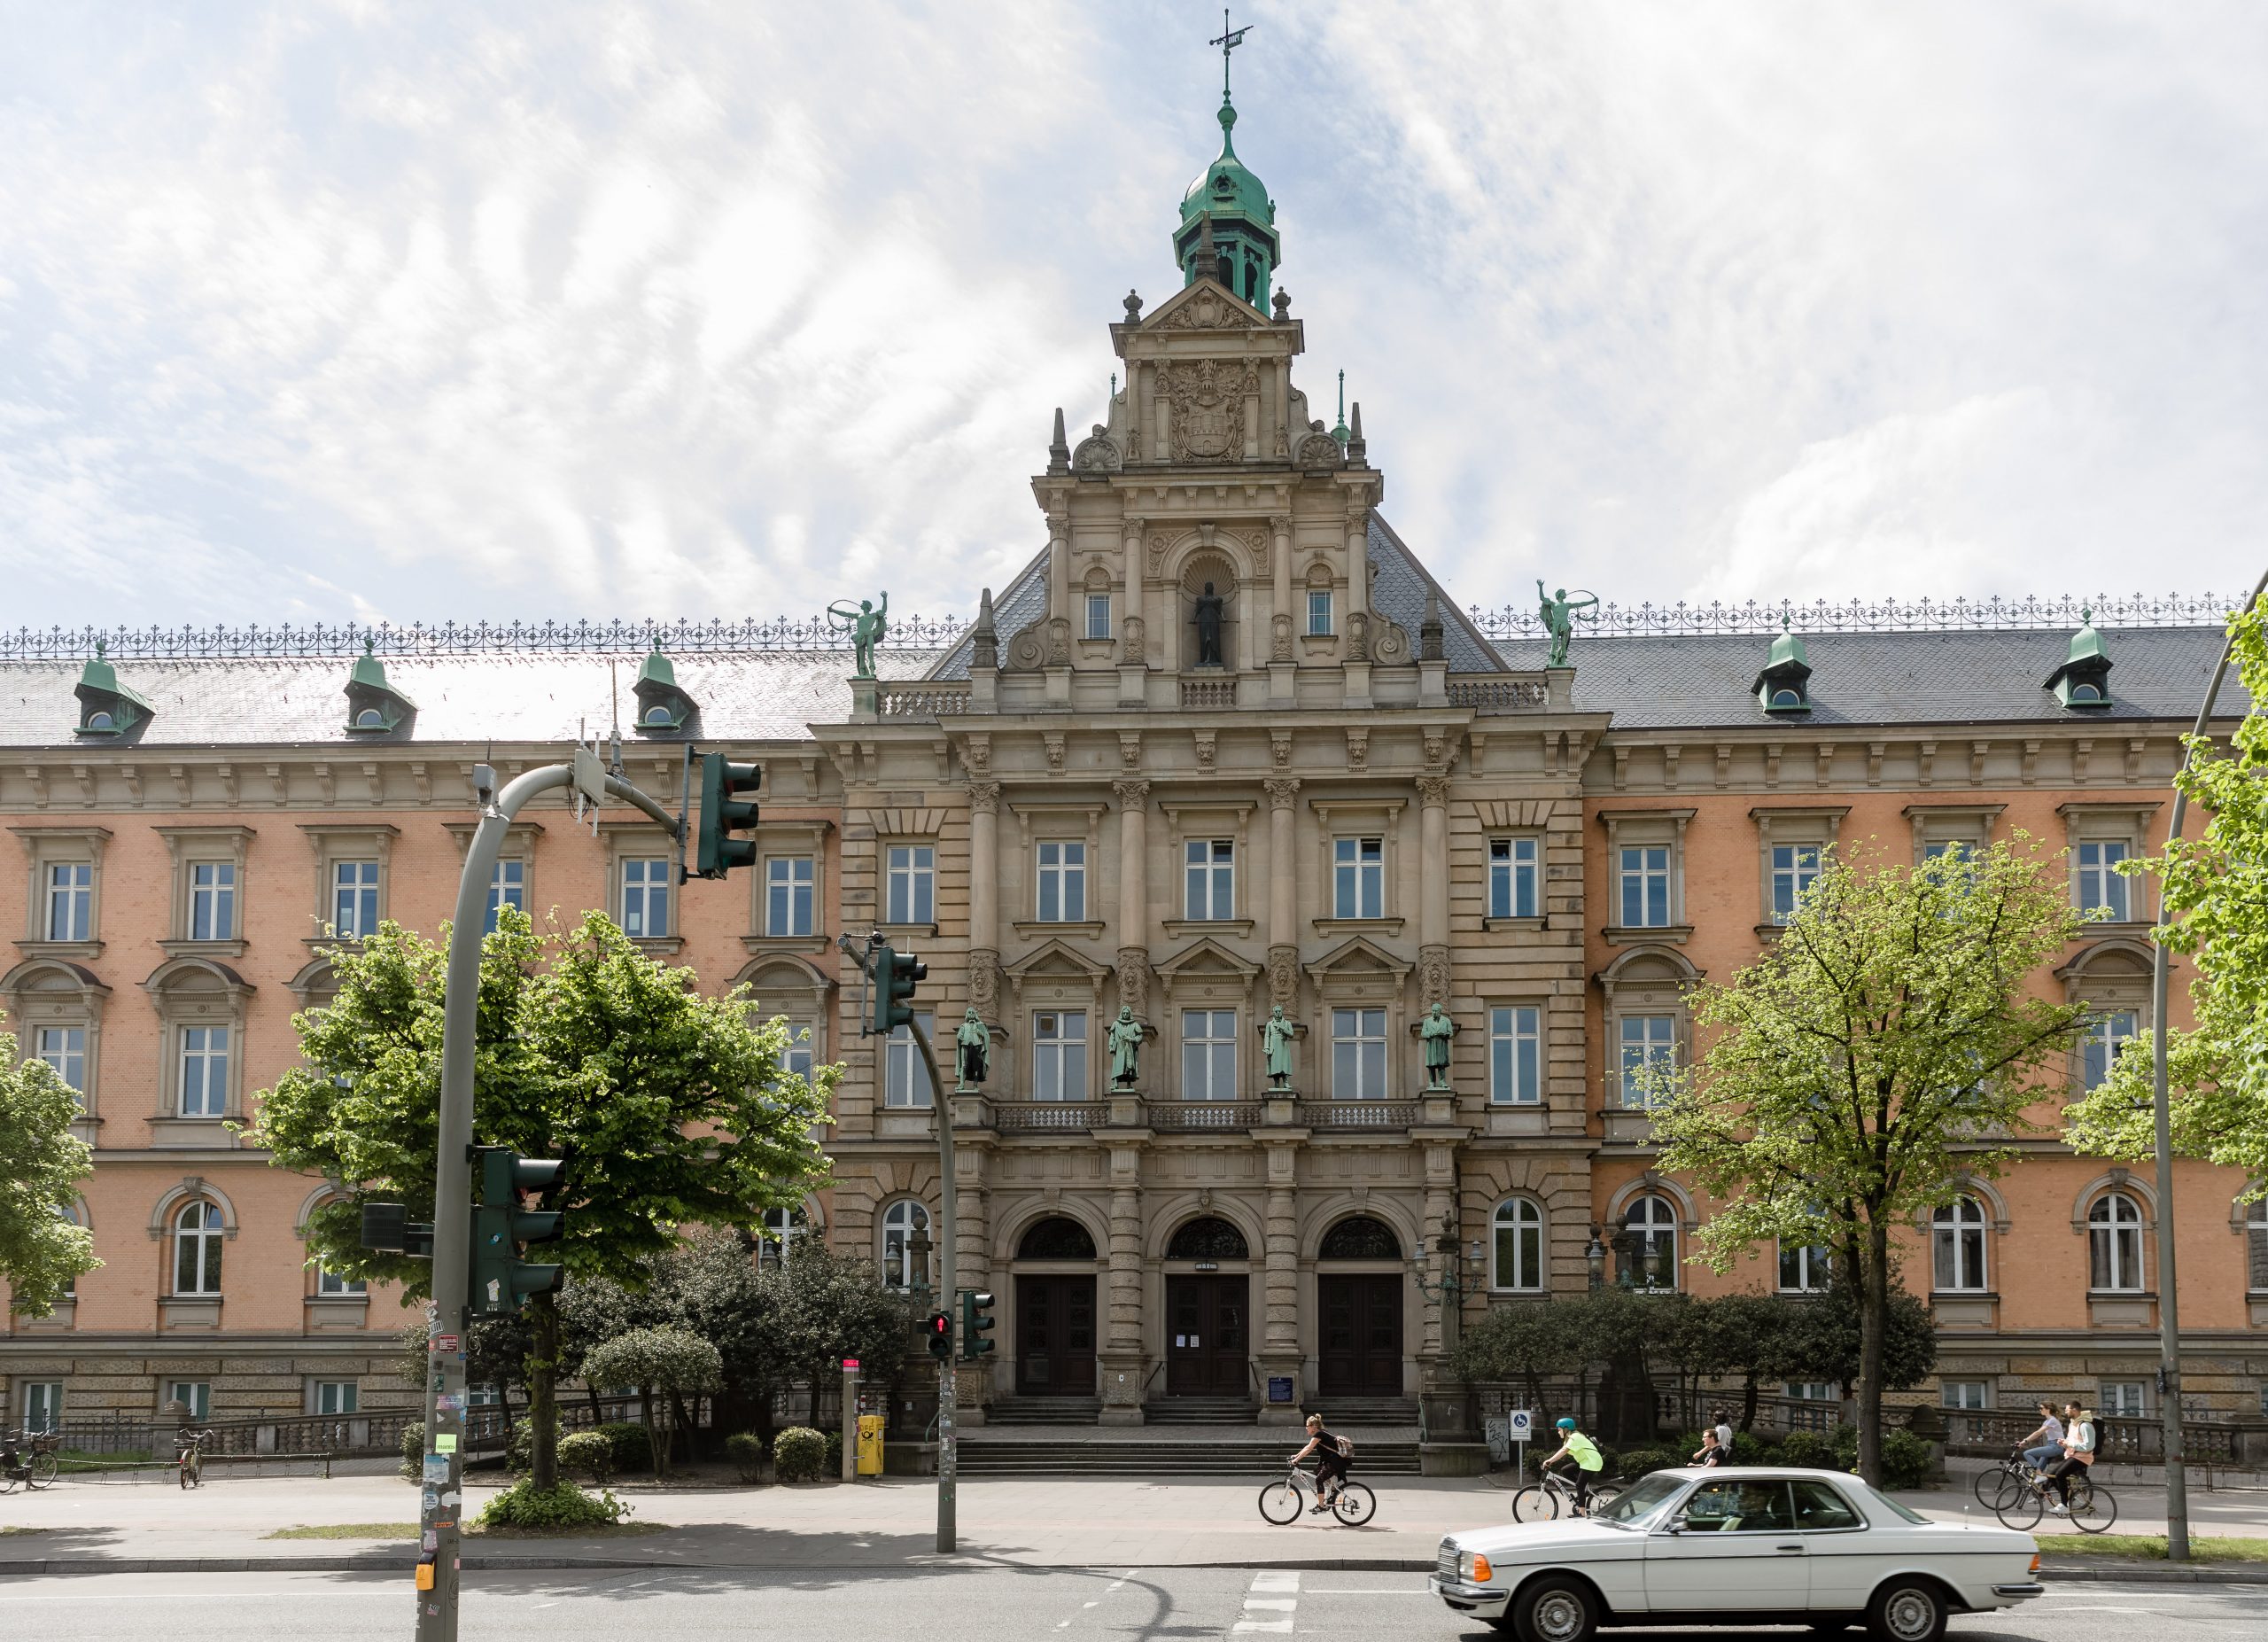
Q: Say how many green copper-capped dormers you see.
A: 5